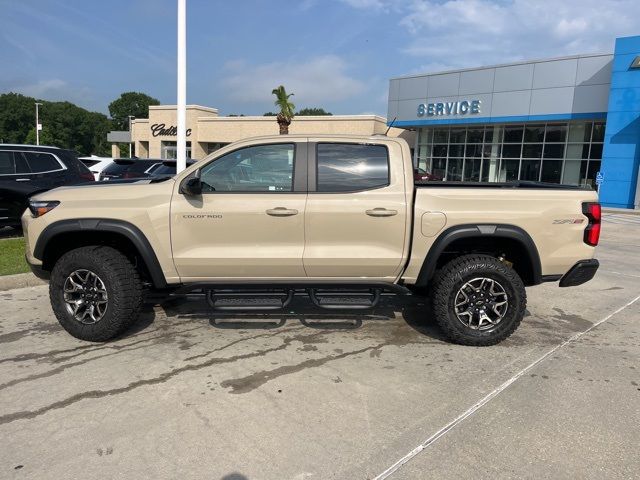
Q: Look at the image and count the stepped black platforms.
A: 2